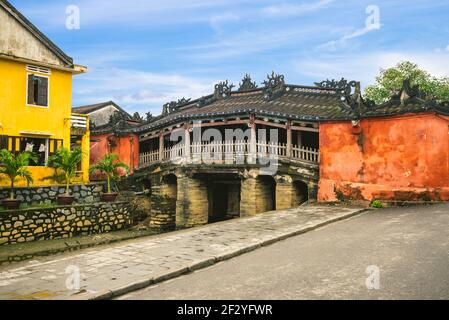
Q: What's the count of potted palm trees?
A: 3